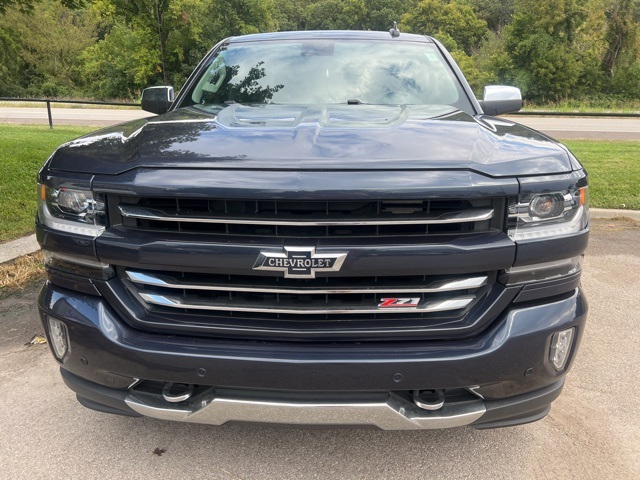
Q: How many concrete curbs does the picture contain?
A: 2